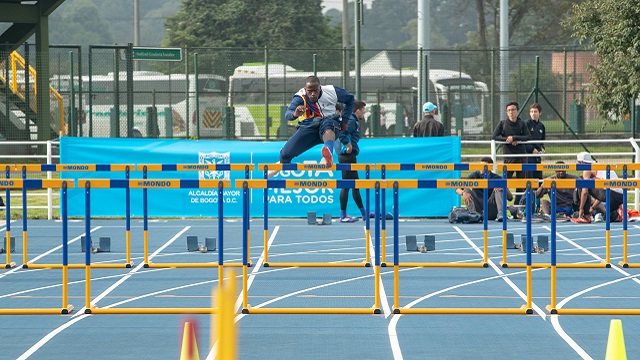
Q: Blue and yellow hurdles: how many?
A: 12